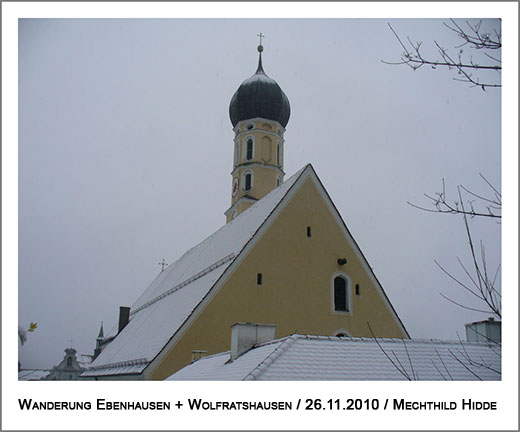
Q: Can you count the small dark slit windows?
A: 3